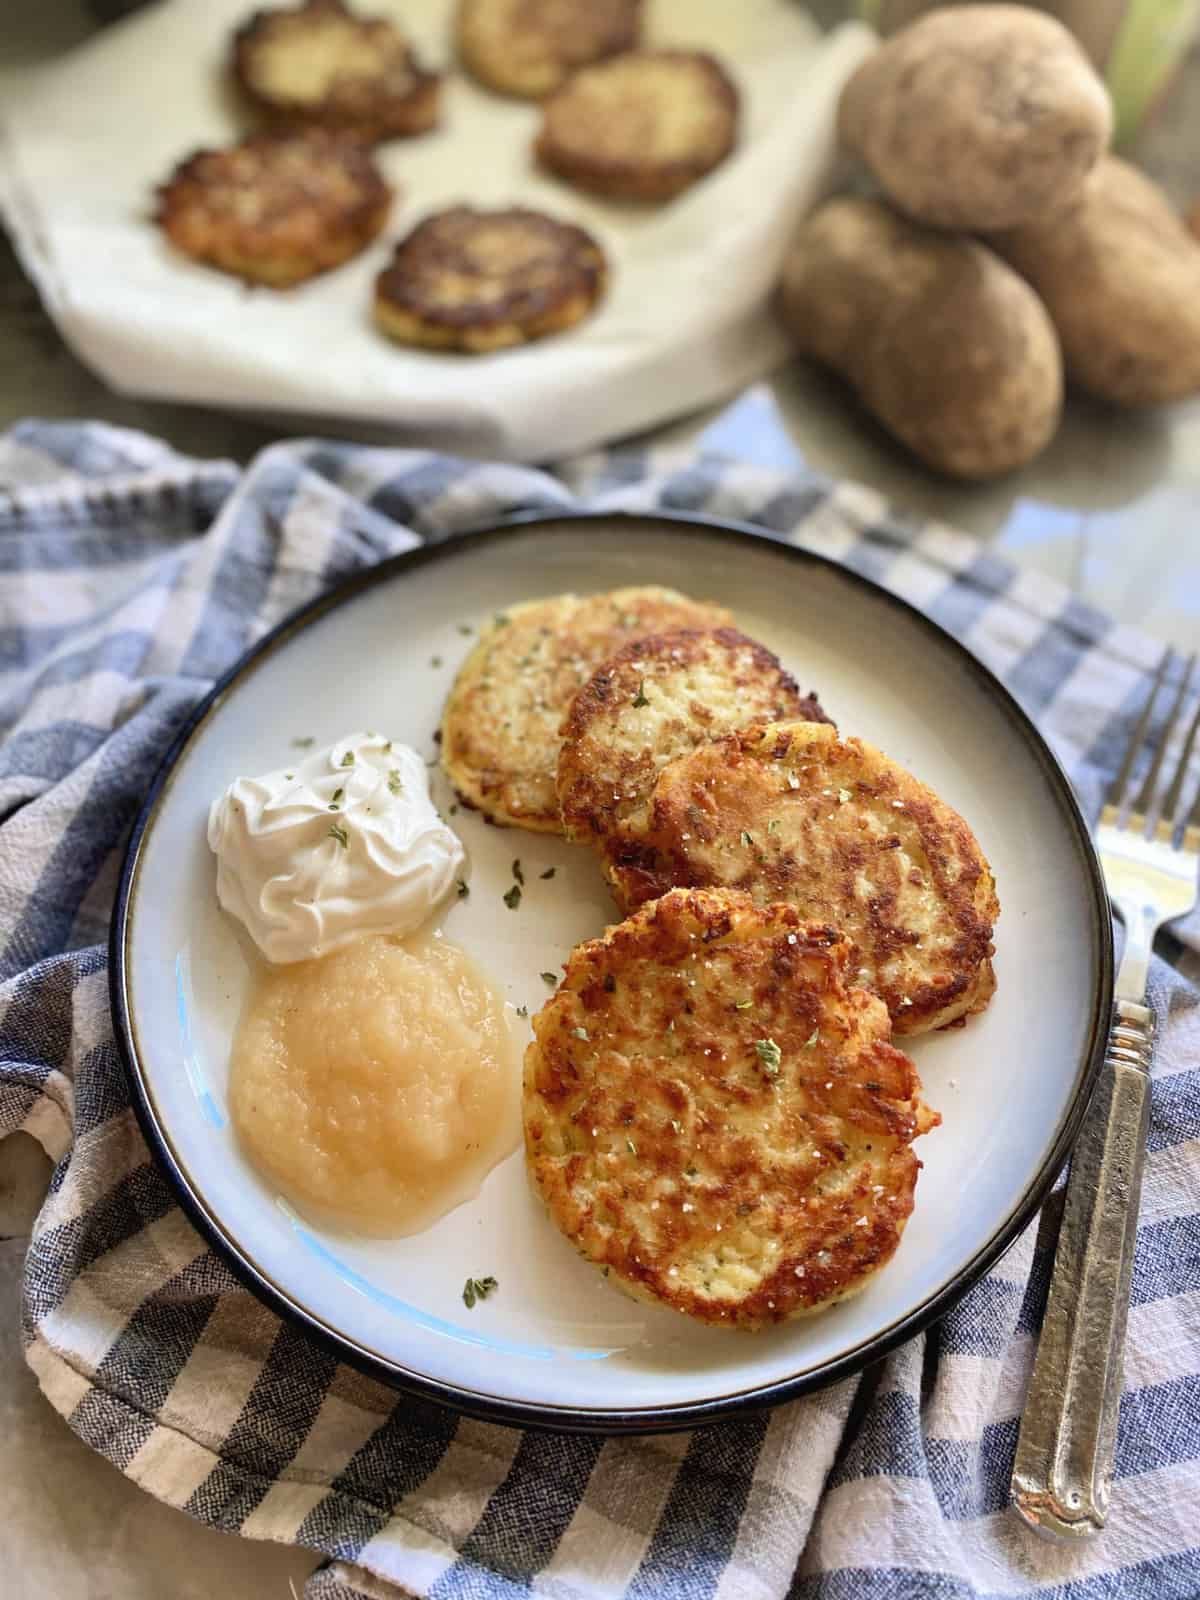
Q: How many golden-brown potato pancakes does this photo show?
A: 9